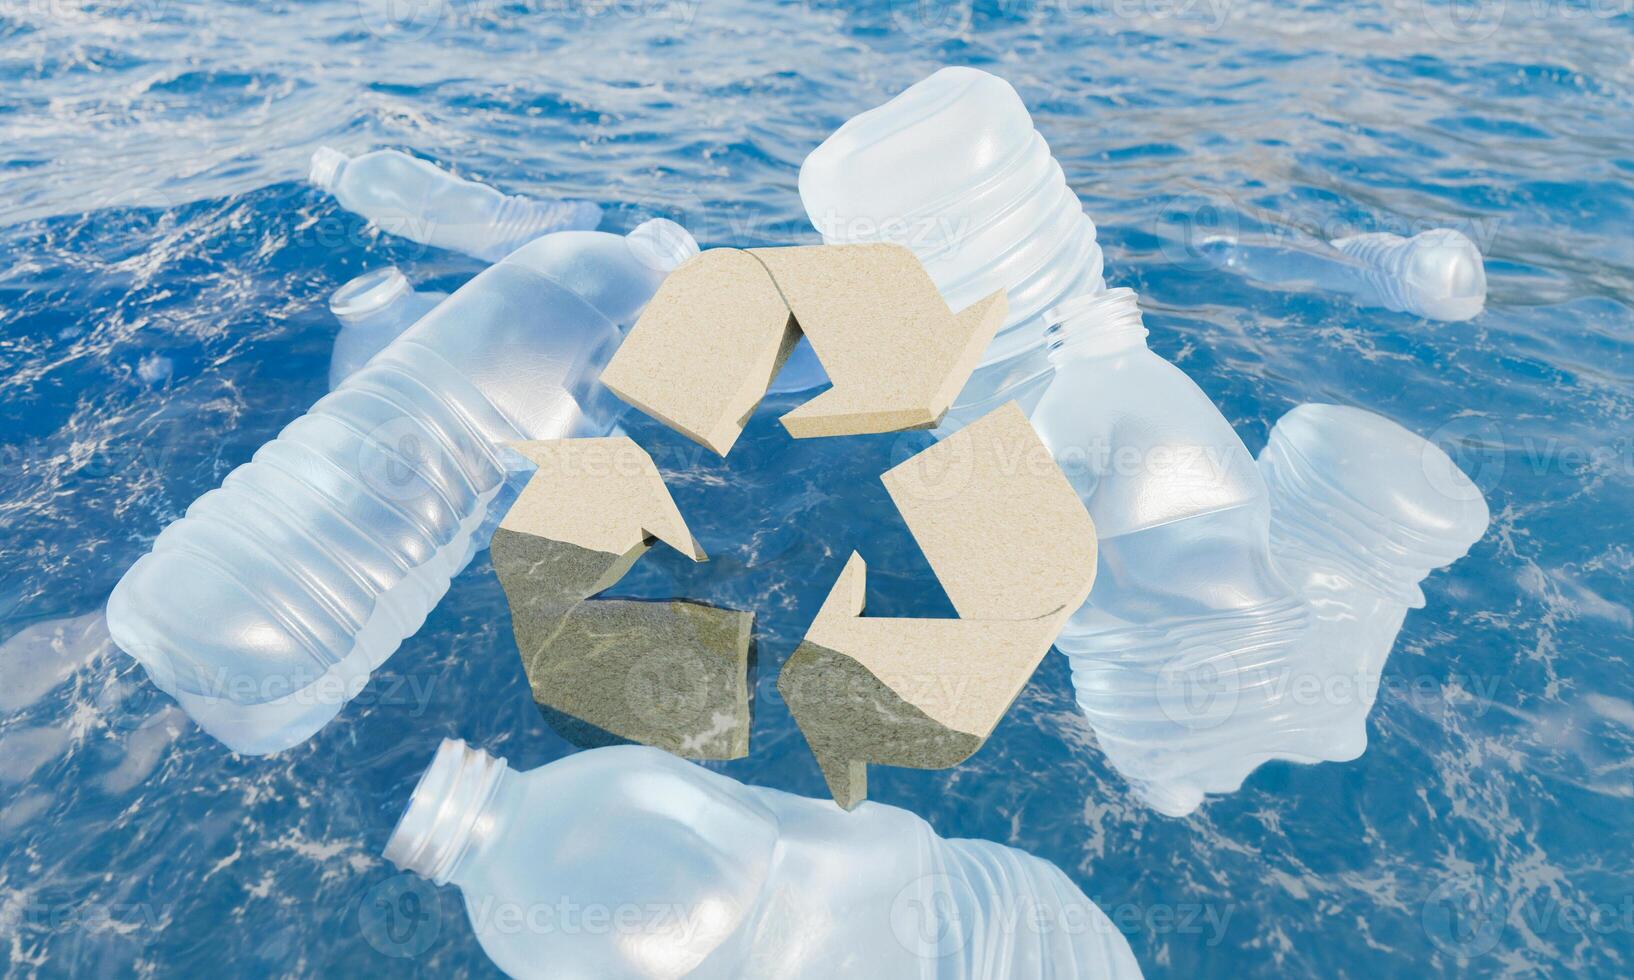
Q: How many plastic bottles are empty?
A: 8